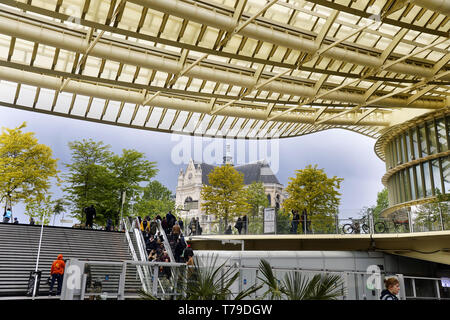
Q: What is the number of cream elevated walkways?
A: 1